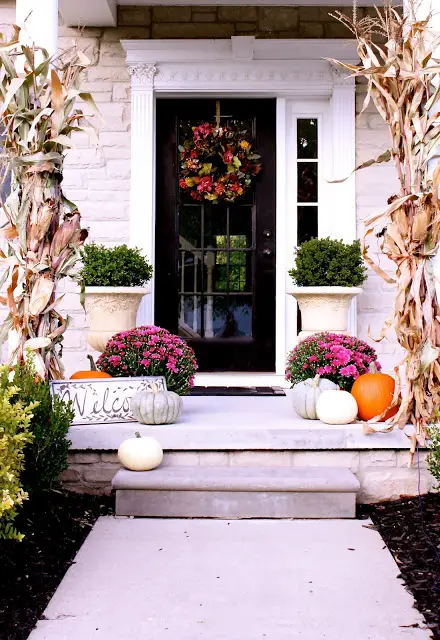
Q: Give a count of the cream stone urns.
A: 2